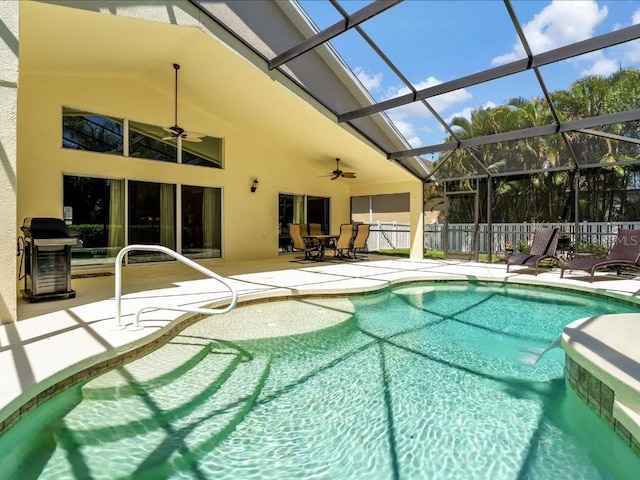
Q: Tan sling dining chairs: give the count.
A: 5